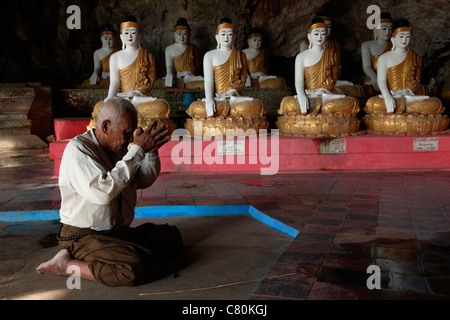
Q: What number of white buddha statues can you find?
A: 9